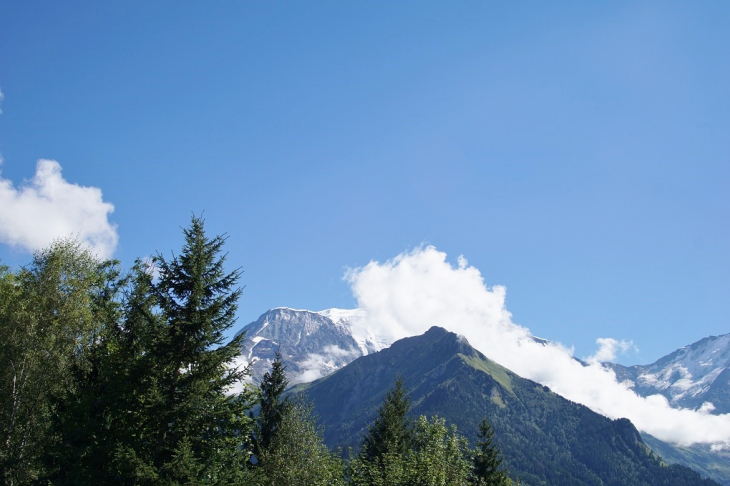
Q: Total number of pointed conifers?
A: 4